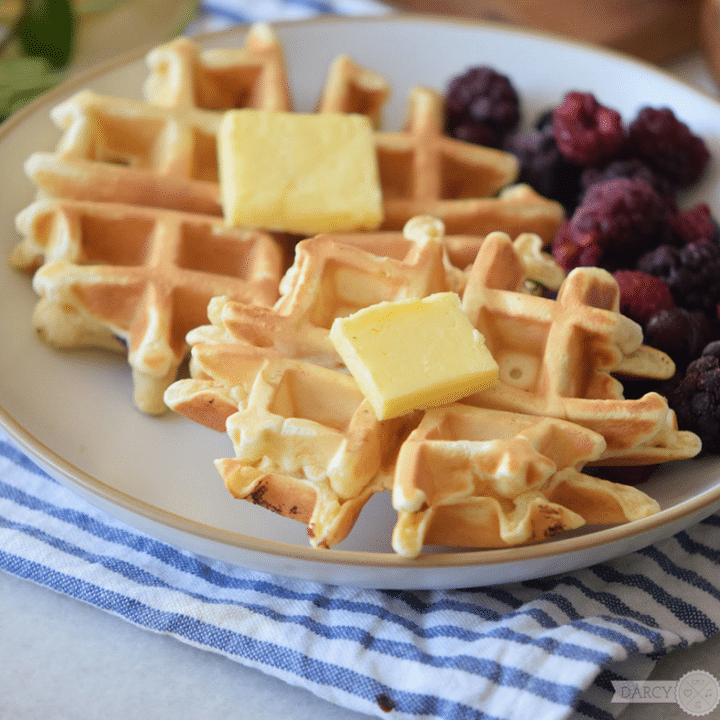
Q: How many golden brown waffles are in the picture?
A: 2